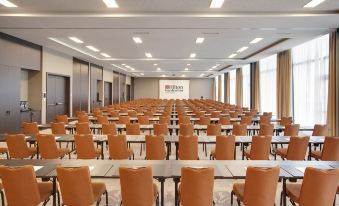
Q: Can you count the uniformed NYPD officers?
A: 0